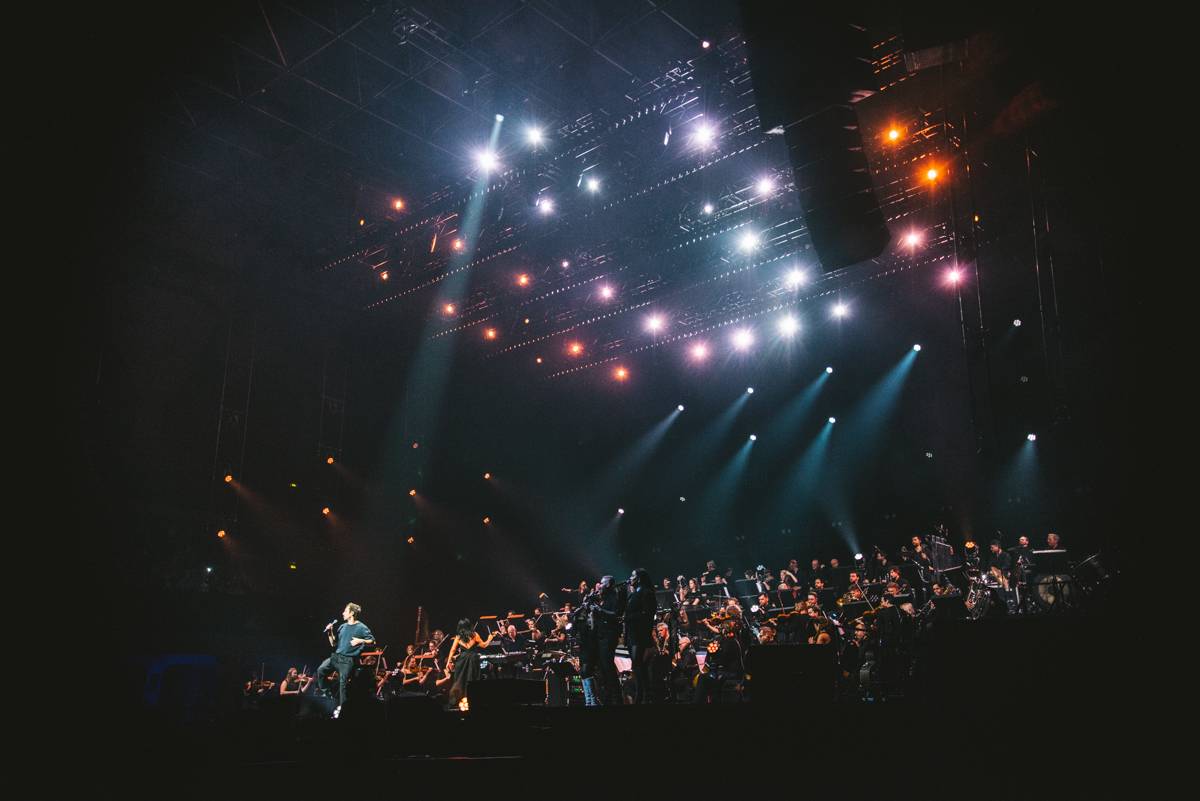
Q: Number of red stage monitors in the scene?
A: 0